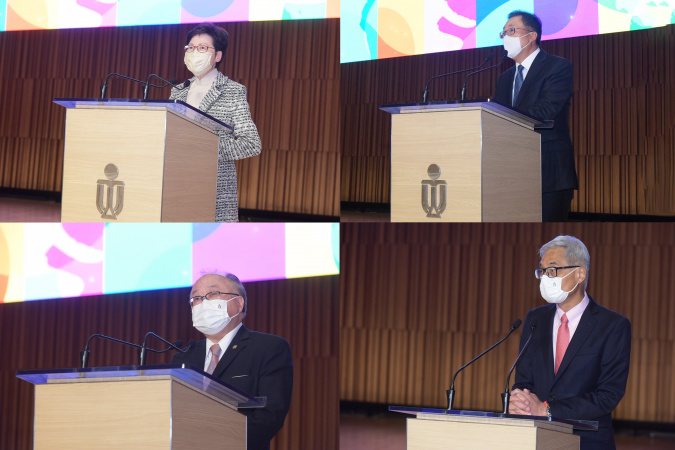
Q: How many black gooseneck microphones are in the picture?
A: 8